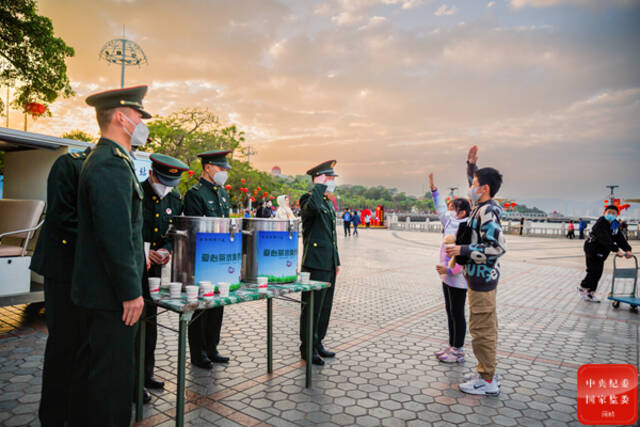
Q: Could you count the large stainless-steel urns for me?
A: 2